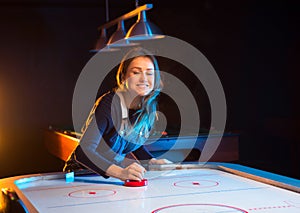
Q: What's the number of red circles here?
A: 3